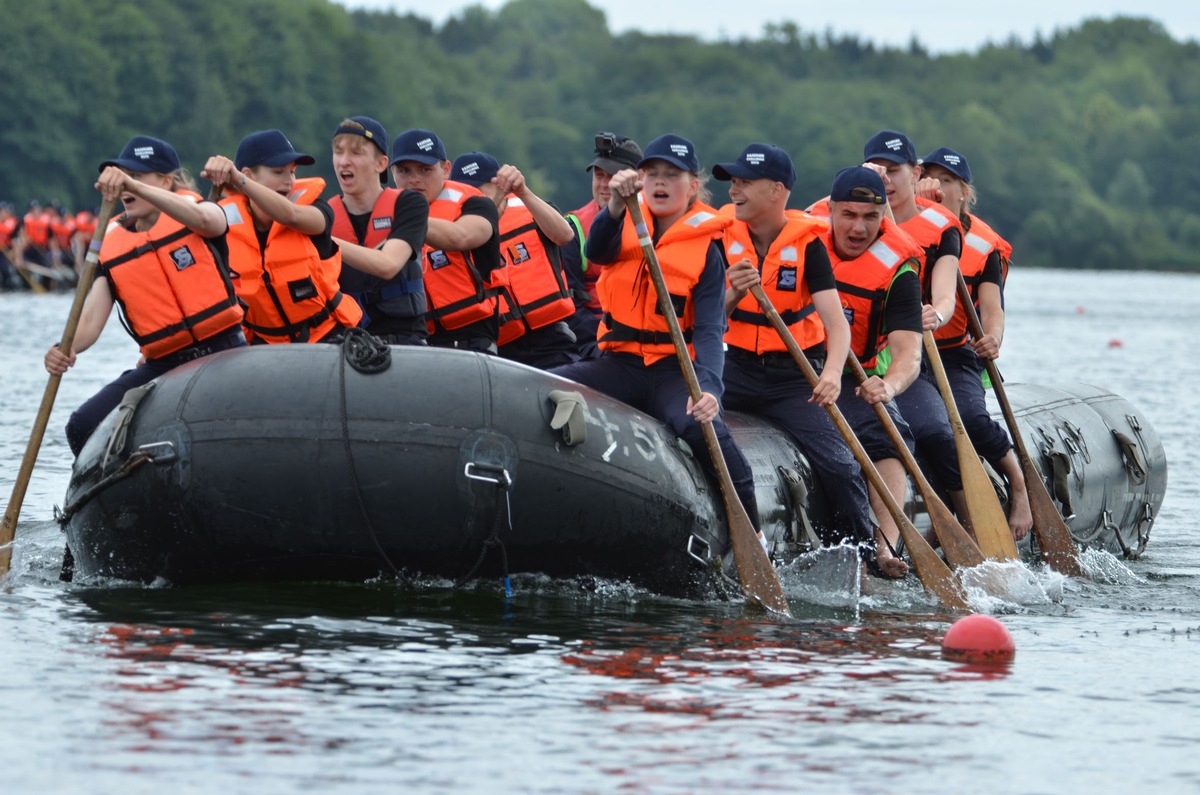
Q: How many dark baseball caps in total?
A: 11